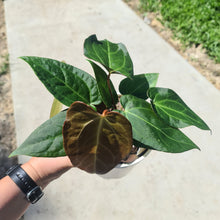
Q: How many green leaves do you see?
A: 7